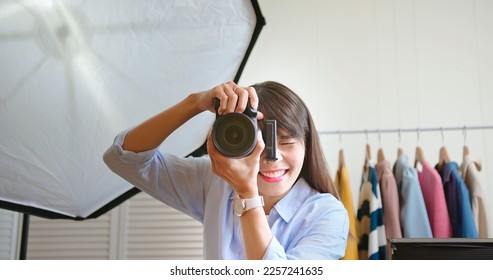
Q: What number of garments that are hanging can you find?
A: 7